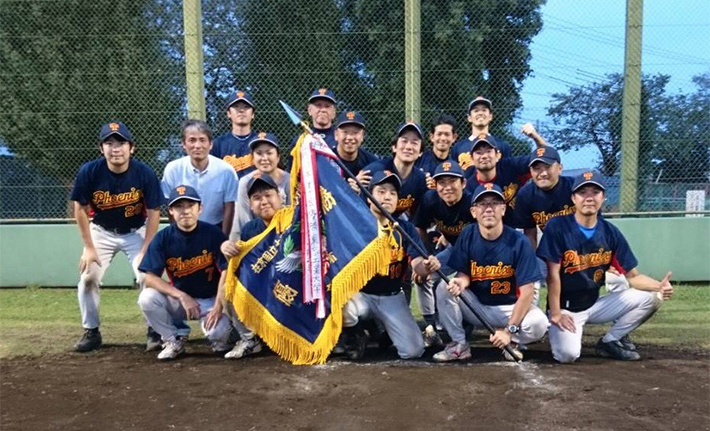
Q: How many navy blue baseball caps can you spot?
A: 15